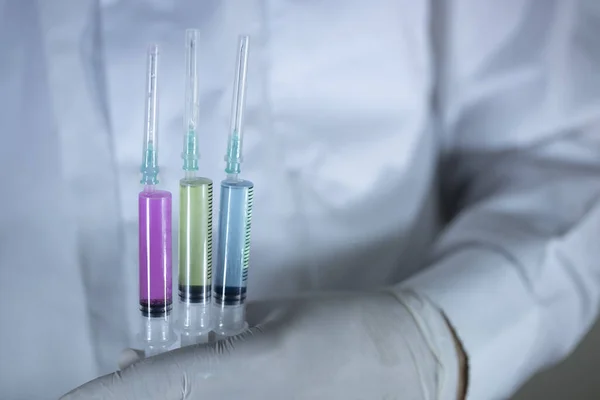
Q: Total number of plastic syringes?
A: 3